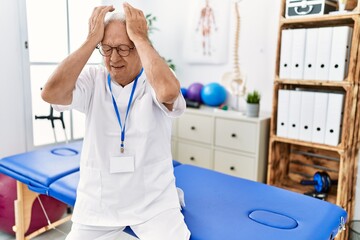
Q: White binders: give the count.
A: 10